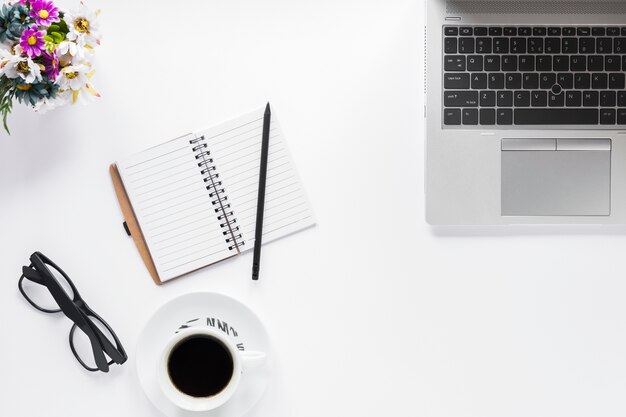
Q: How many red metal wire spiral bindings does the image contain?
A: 0